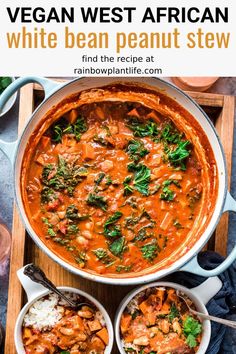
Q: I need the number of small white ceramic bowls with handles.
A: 2